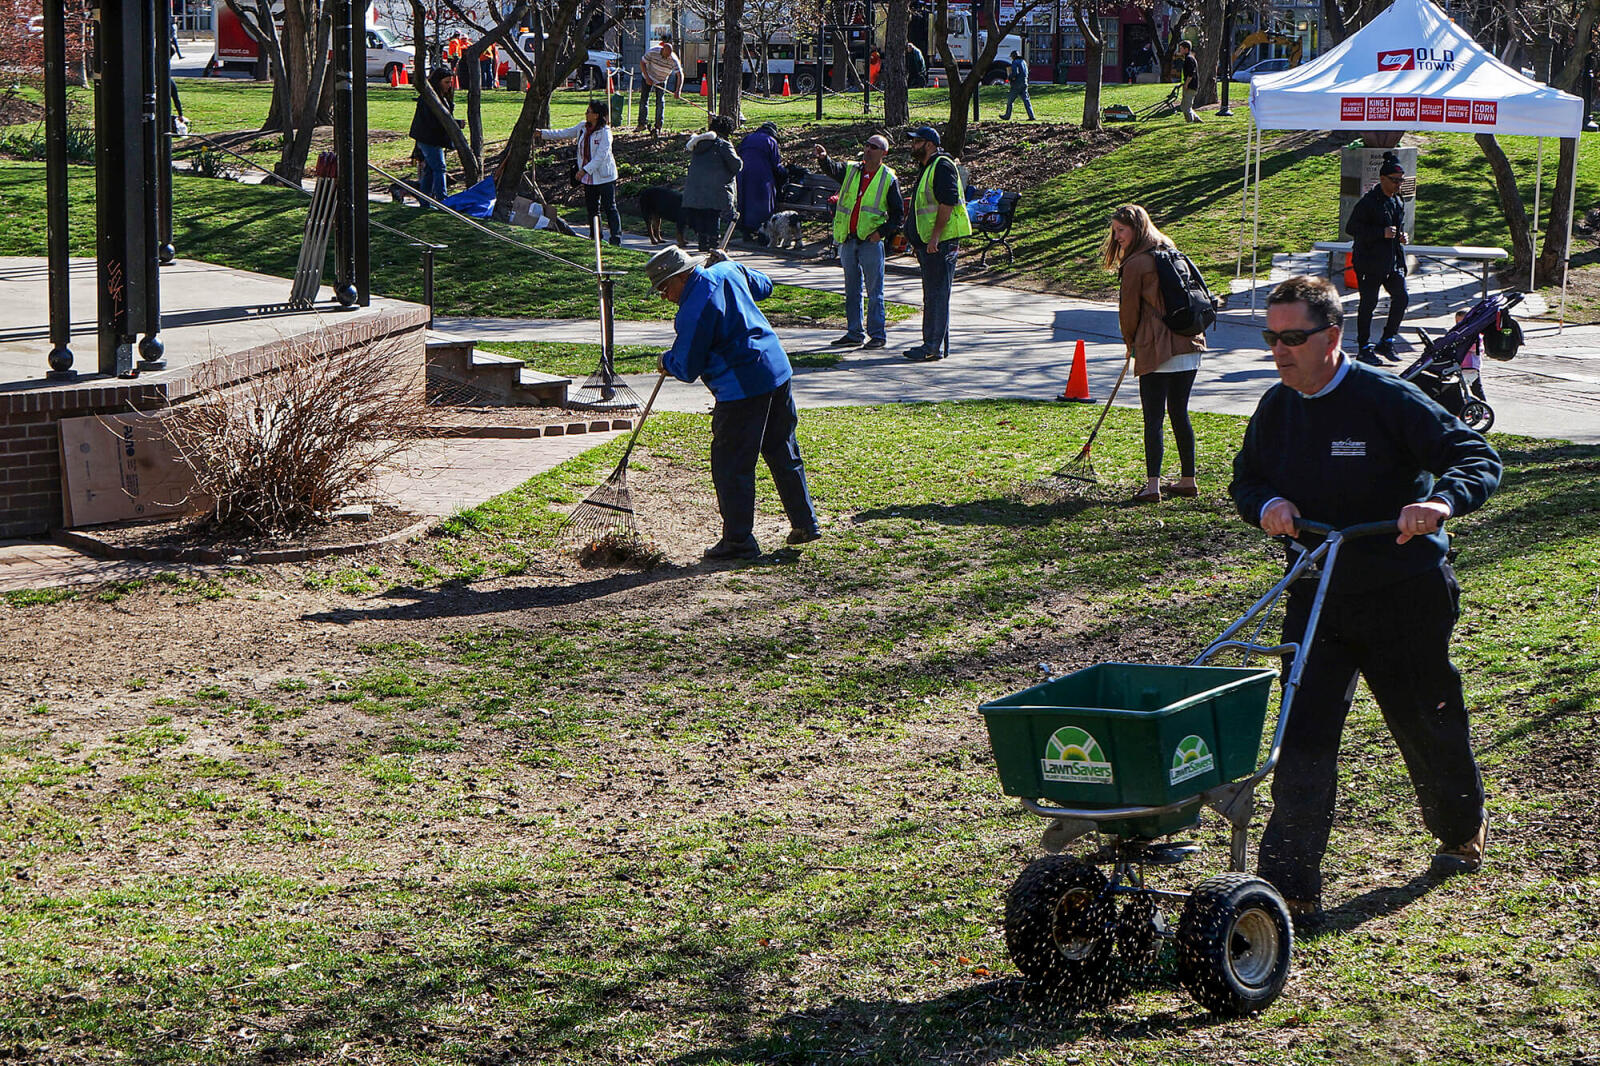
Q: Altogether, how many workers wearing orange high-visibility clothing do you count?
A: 4